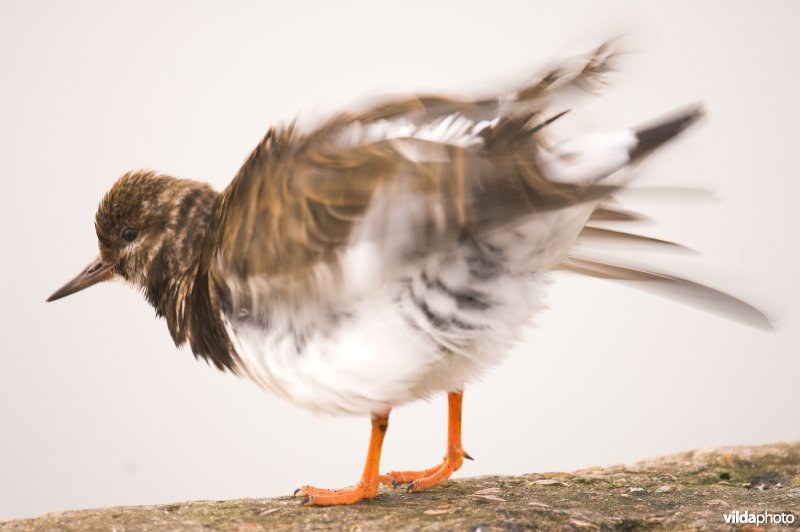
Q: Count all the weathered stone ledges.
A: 1